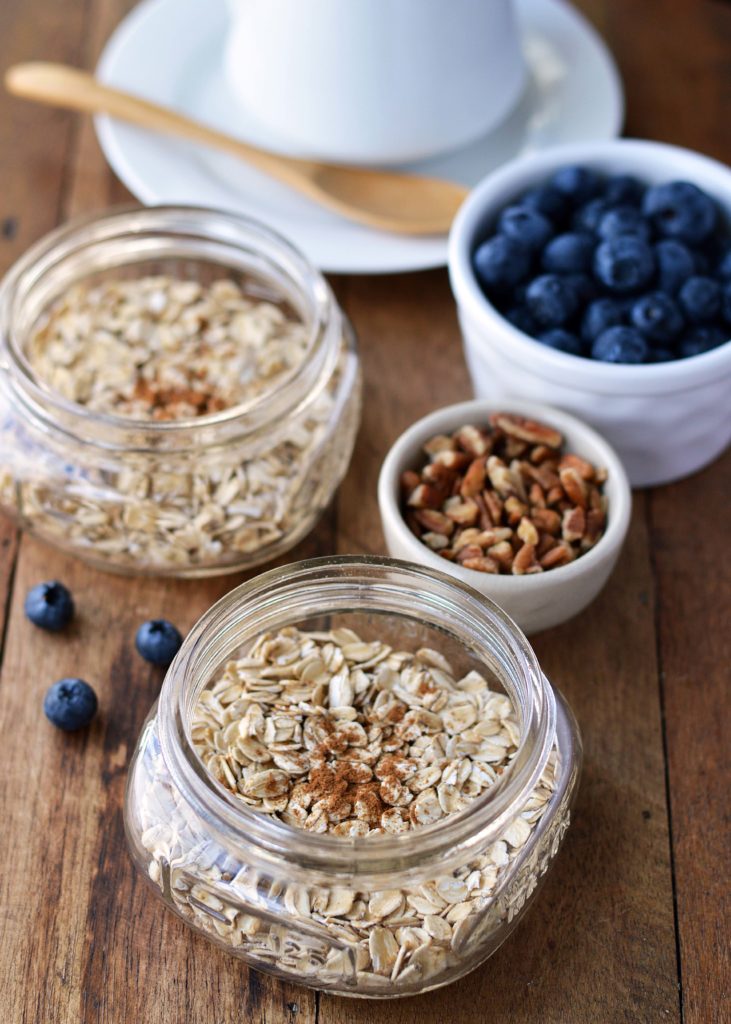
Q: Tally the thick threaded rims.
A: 2